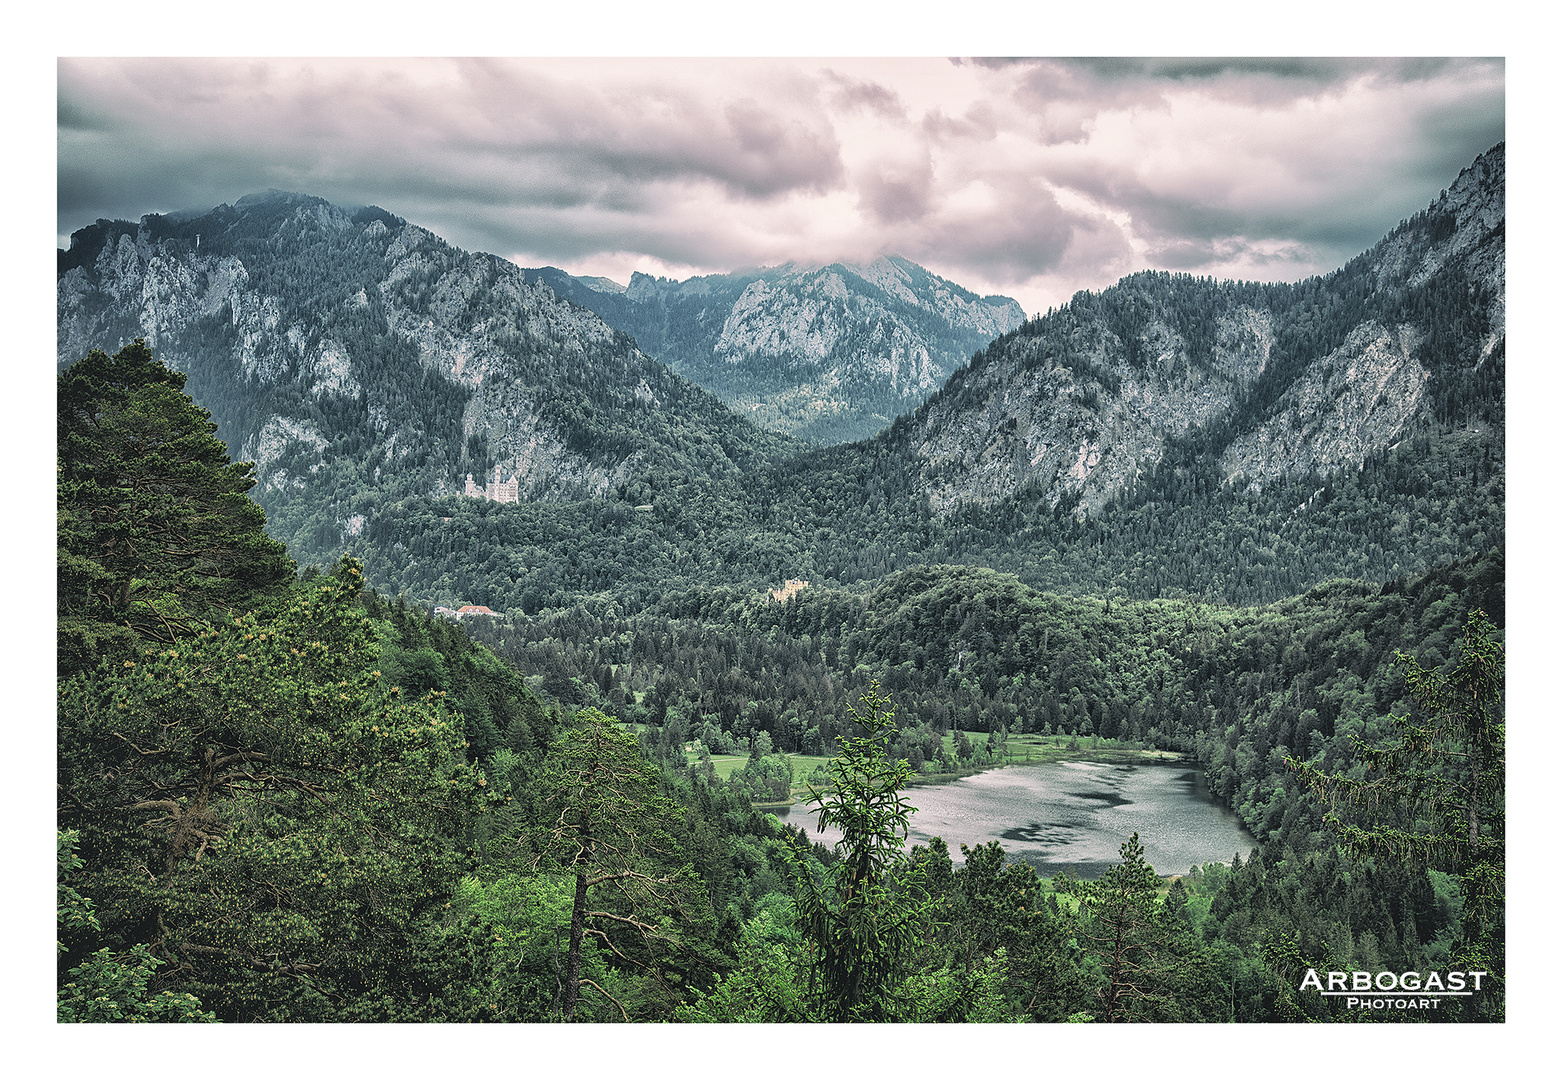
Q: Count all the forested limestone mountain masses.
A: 3